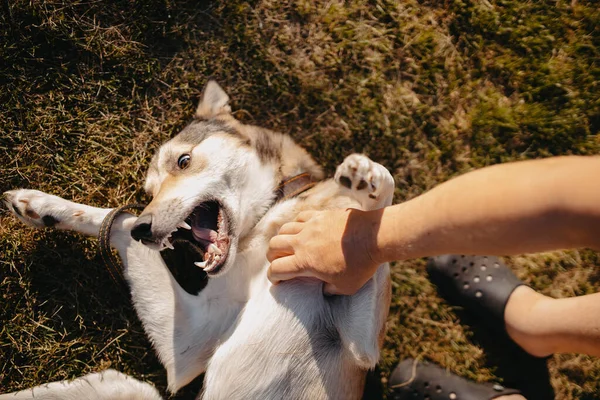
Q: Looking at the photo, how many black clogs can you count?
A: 2